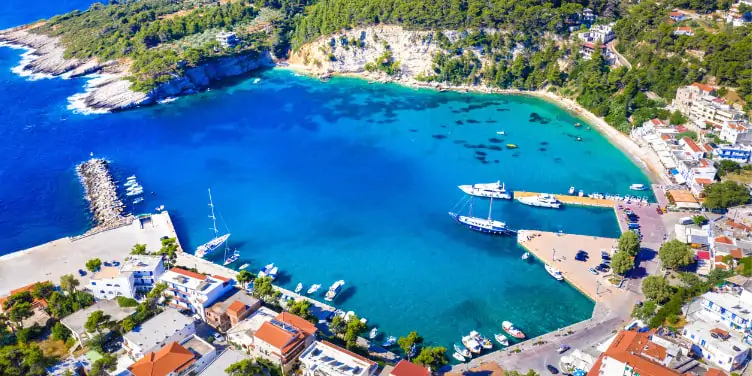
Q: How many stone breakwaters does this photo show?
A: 1